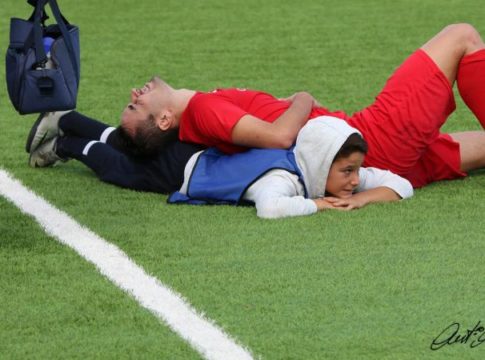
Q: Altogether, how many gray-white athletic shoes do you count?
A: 2